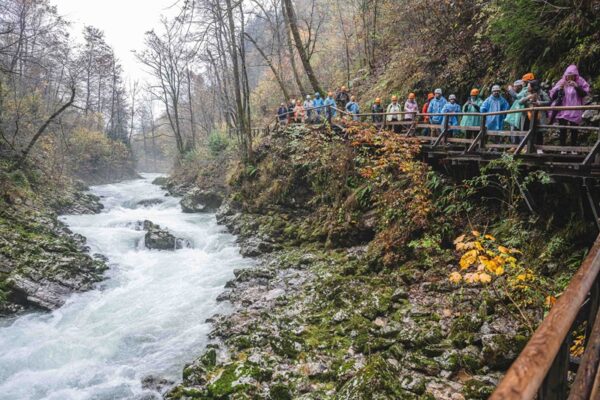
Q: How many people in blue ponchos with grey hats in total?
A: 3